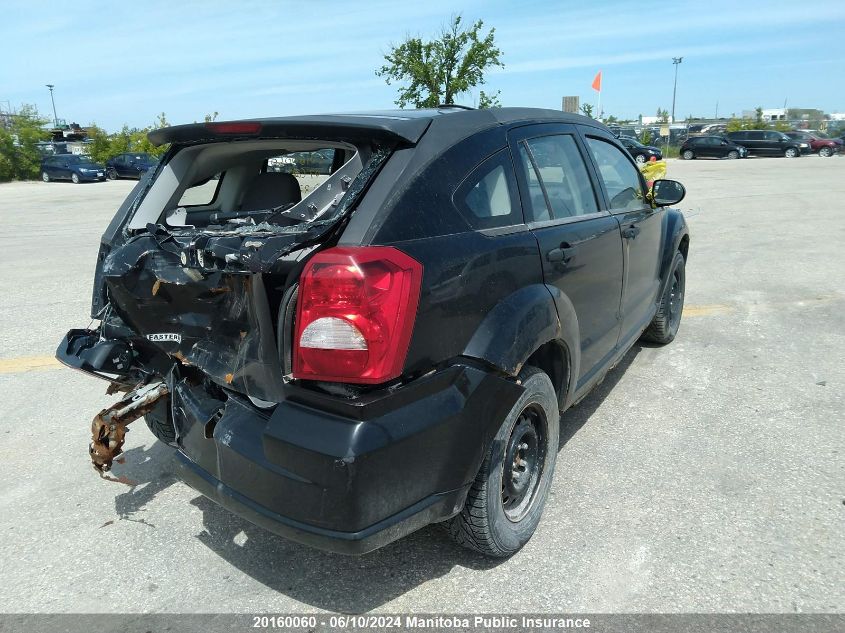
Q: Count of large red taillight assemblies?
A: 1